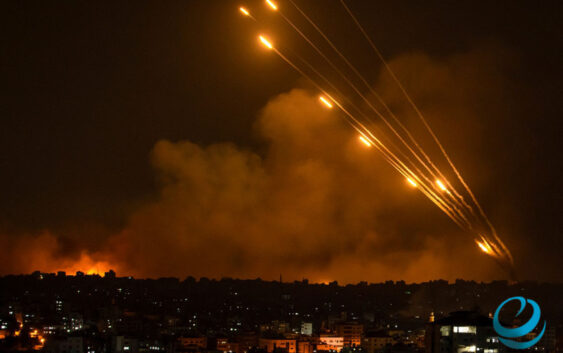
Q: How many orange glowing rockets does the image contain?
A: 8